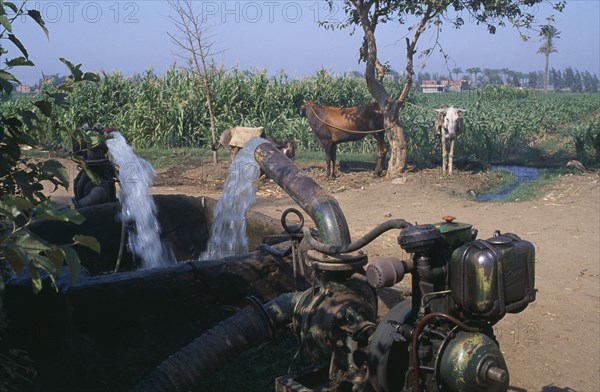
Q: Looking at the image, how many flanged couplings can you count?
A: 2